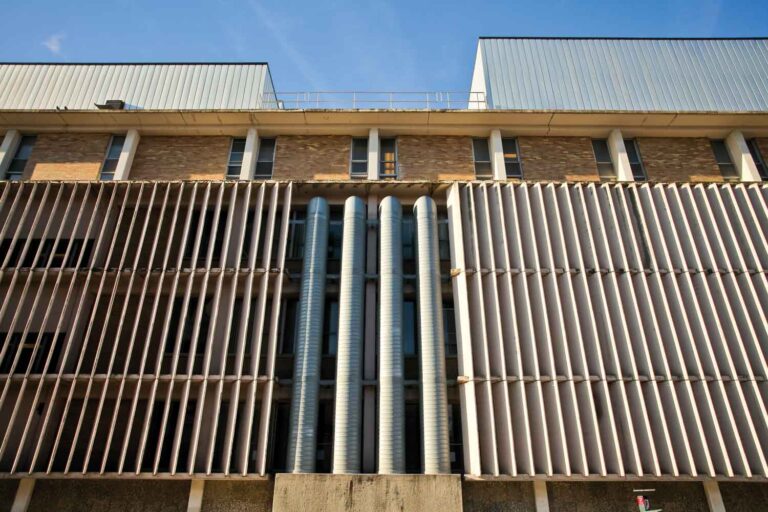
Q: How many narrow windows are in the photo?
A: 12